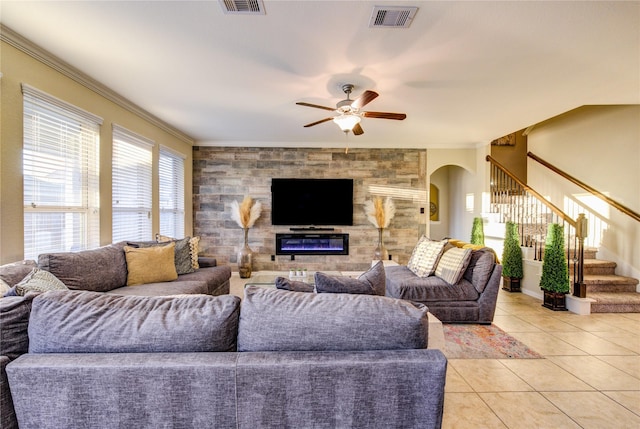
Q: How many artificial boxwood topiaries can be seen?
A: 3